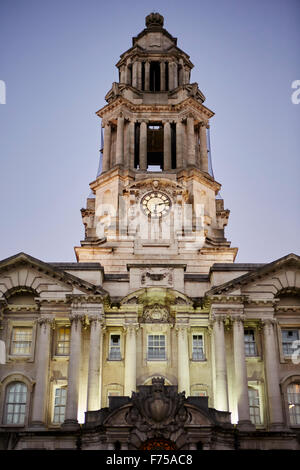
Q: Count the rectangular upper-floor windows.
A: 7